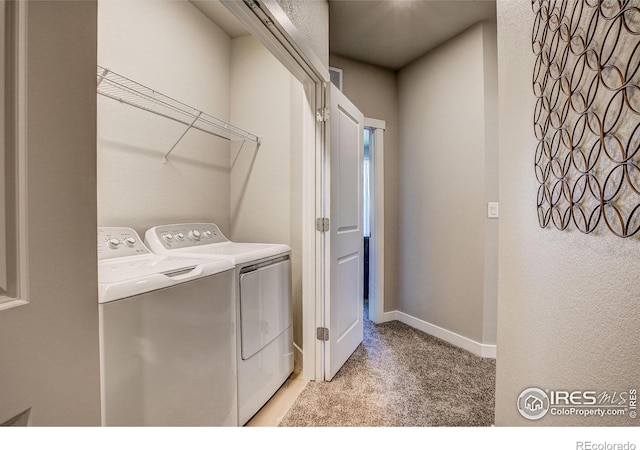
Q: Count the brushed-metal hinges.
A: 3